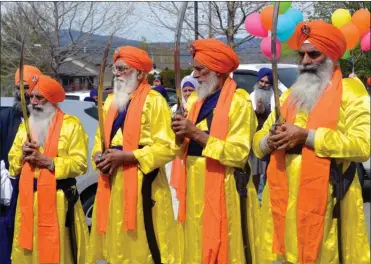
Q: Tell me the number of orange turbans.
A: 5